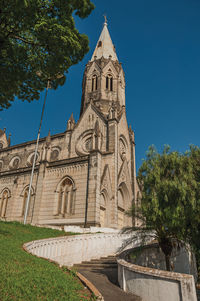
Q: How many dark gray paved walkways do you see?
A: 1